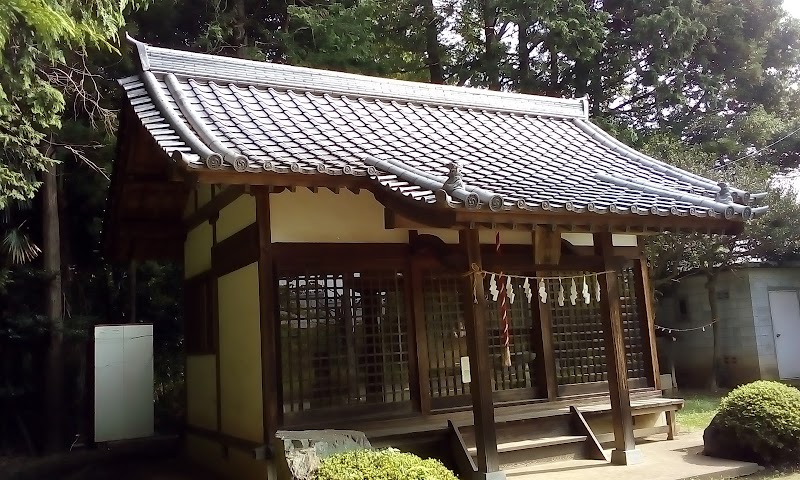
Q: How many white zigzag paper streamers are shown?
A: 8